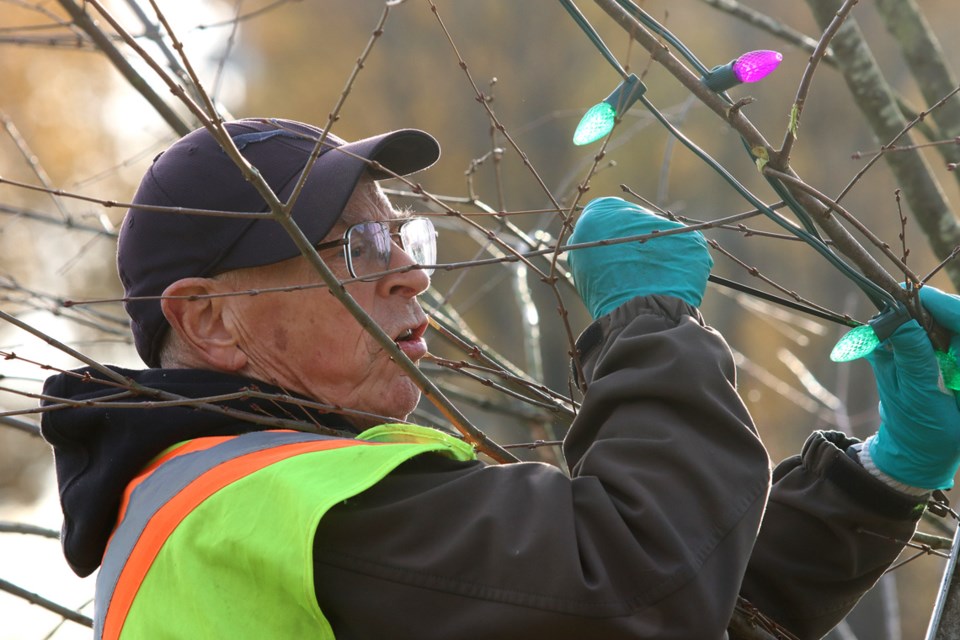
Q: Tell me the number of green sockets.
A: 3